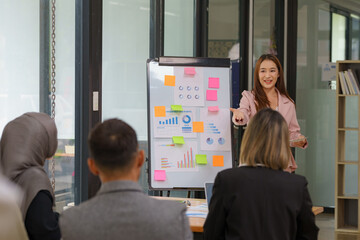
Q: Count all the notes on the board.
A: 12